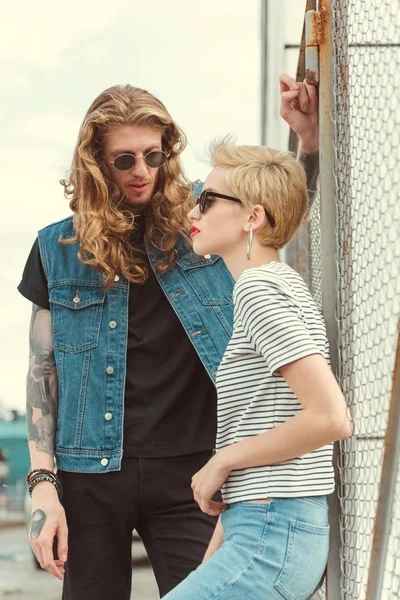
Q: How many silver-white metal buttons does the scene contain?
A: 7